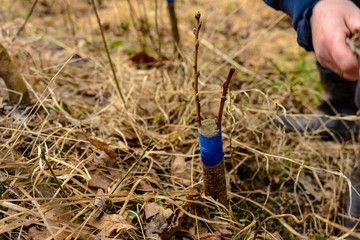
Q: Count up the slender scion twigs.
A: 2